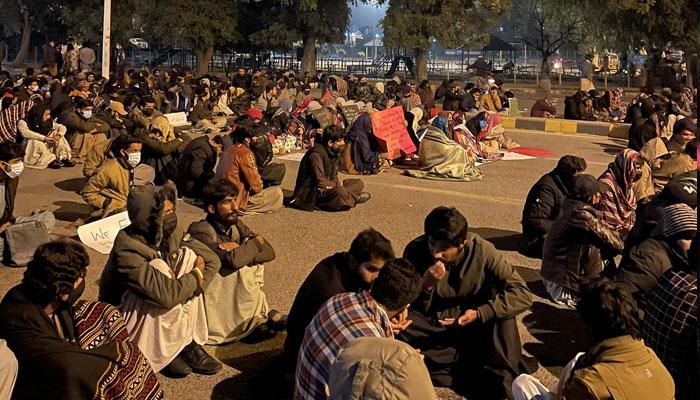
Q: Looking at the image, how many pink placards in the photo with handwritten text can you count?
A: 1